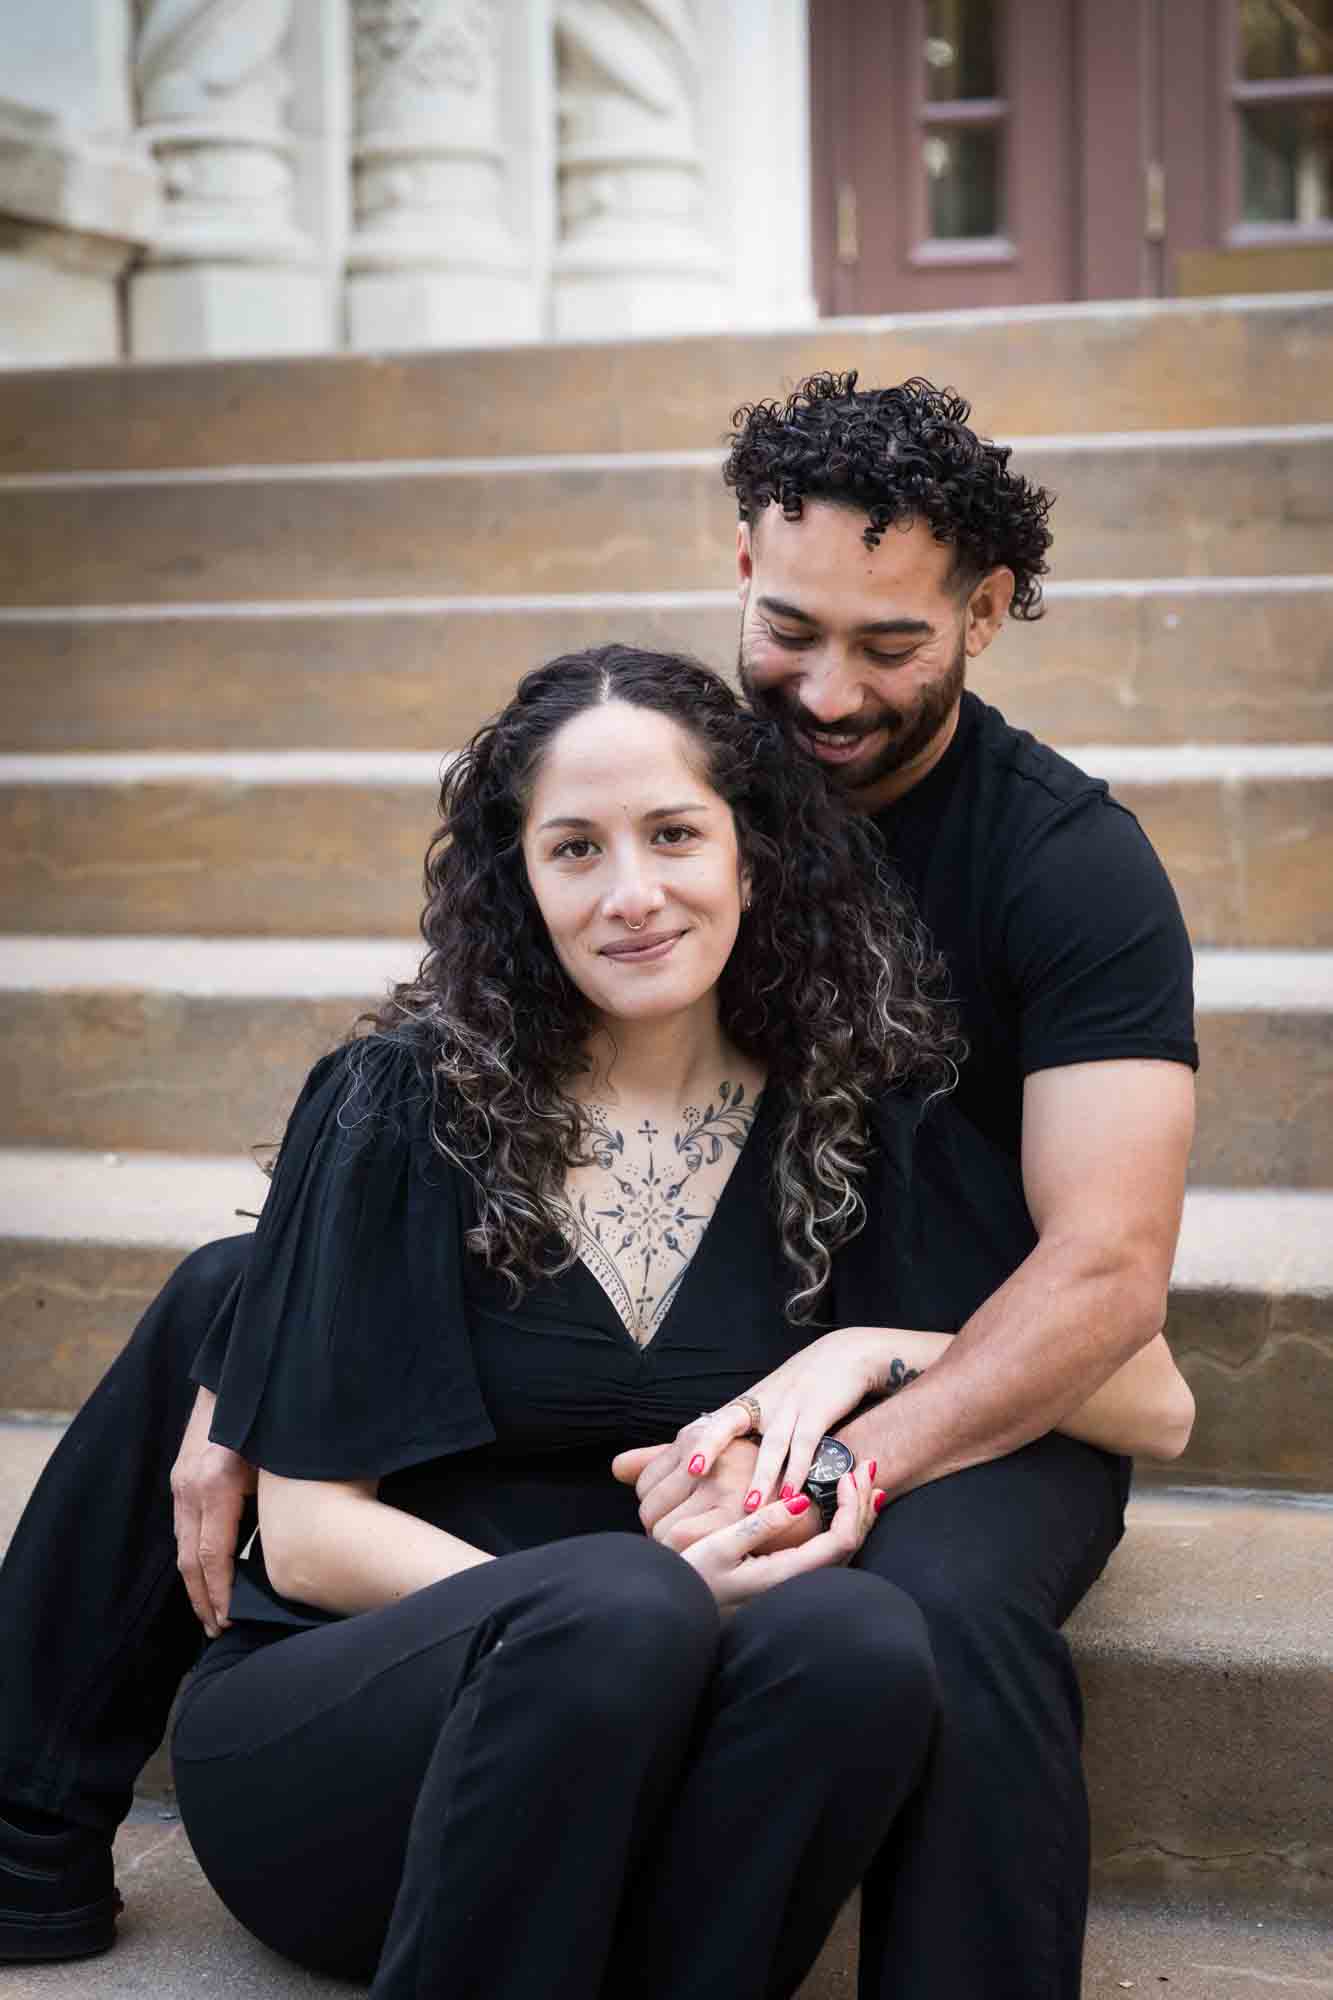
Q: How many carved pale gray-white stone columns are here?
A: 3